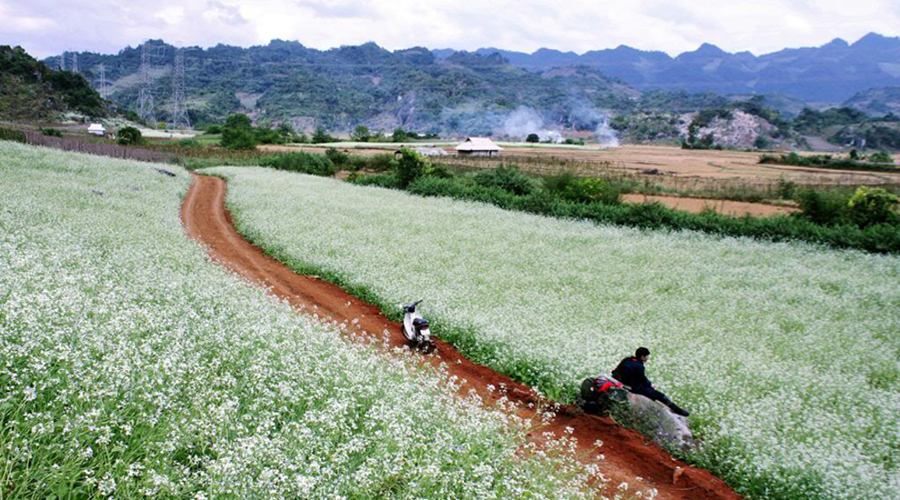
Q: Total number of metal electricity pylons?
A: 5